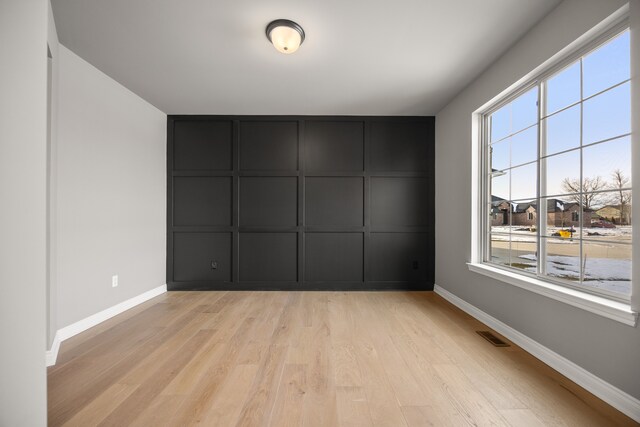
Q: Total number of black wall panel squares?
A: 12